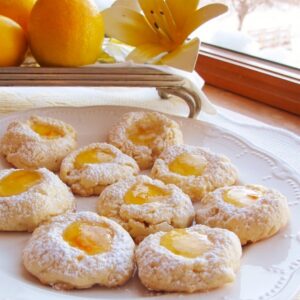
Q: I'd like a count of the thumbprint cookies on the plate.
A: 9